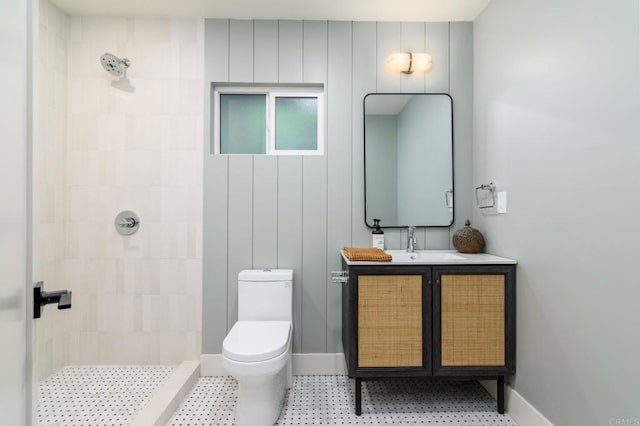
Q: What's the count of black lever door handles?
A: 1